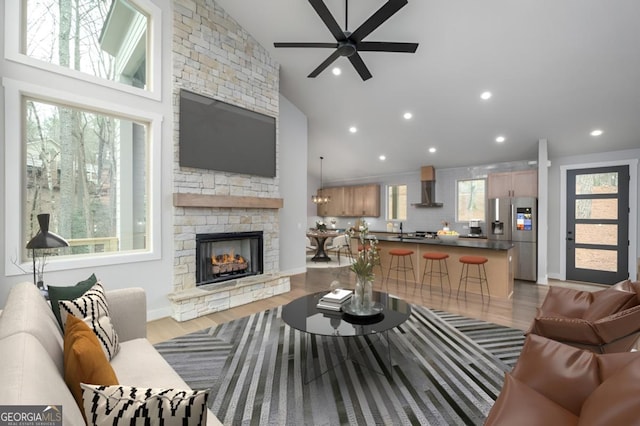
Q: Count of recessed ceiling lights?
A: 8